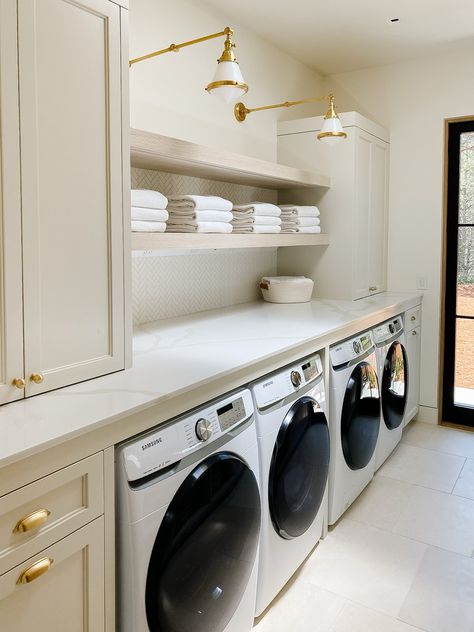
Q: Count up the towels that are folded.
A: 12